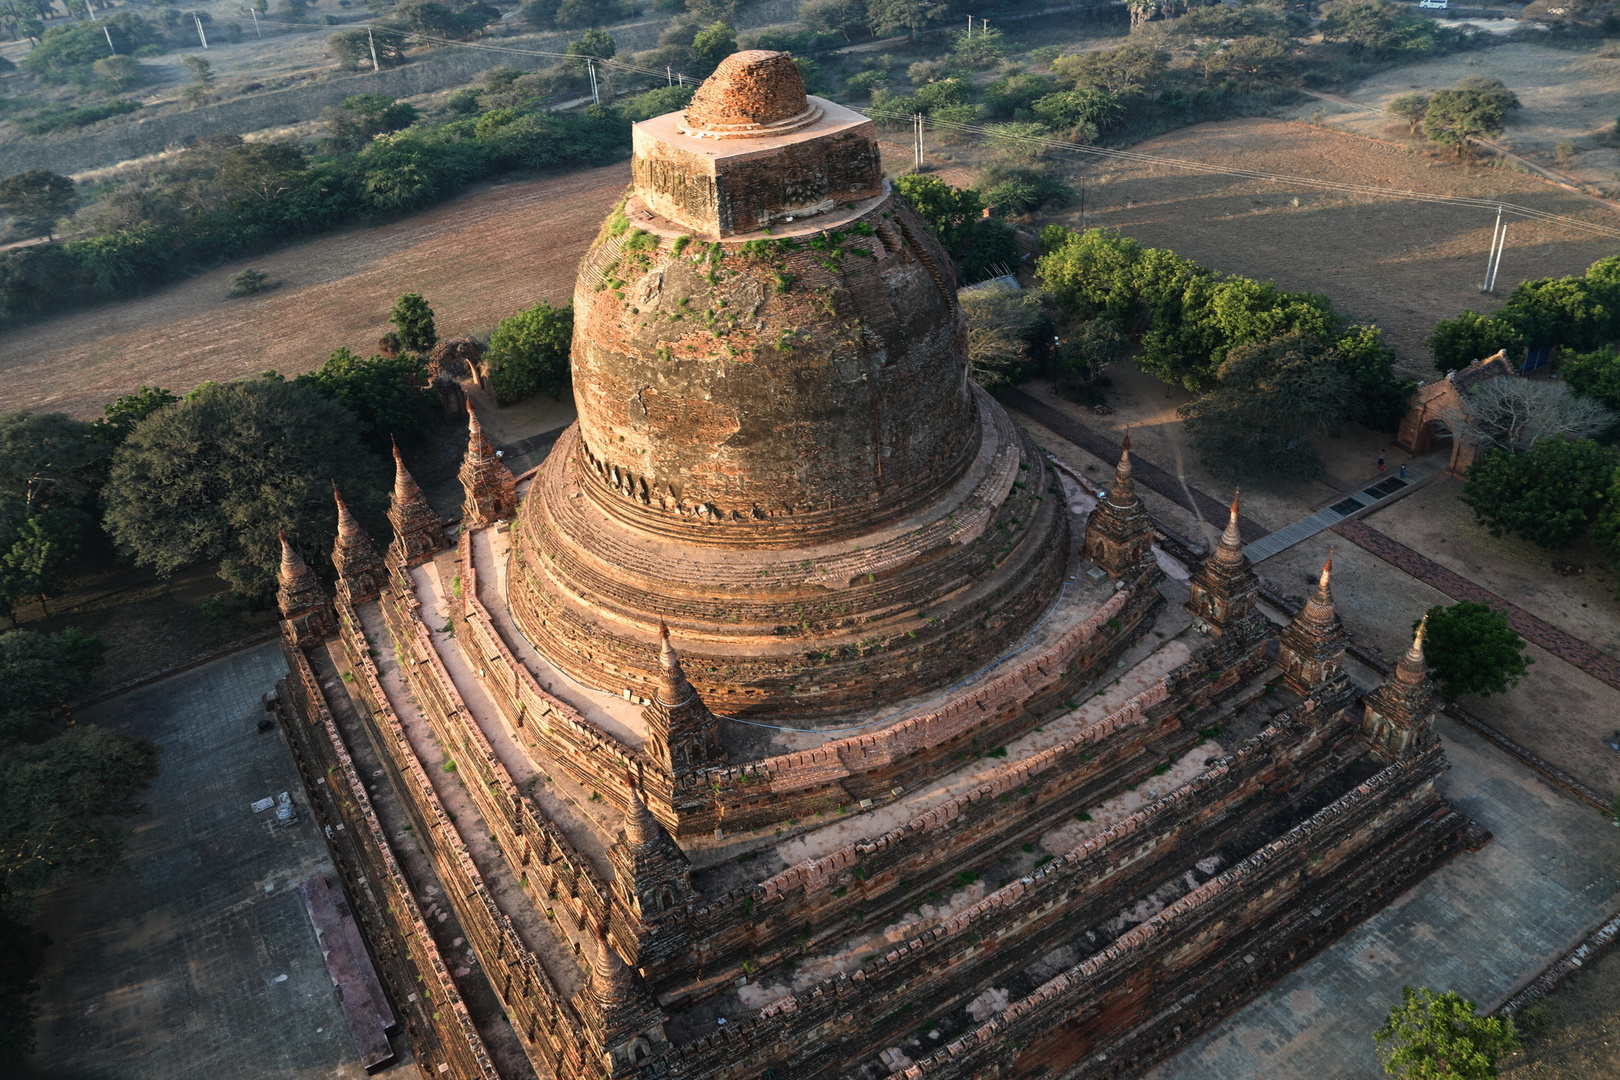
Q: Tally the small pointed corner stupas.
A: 11